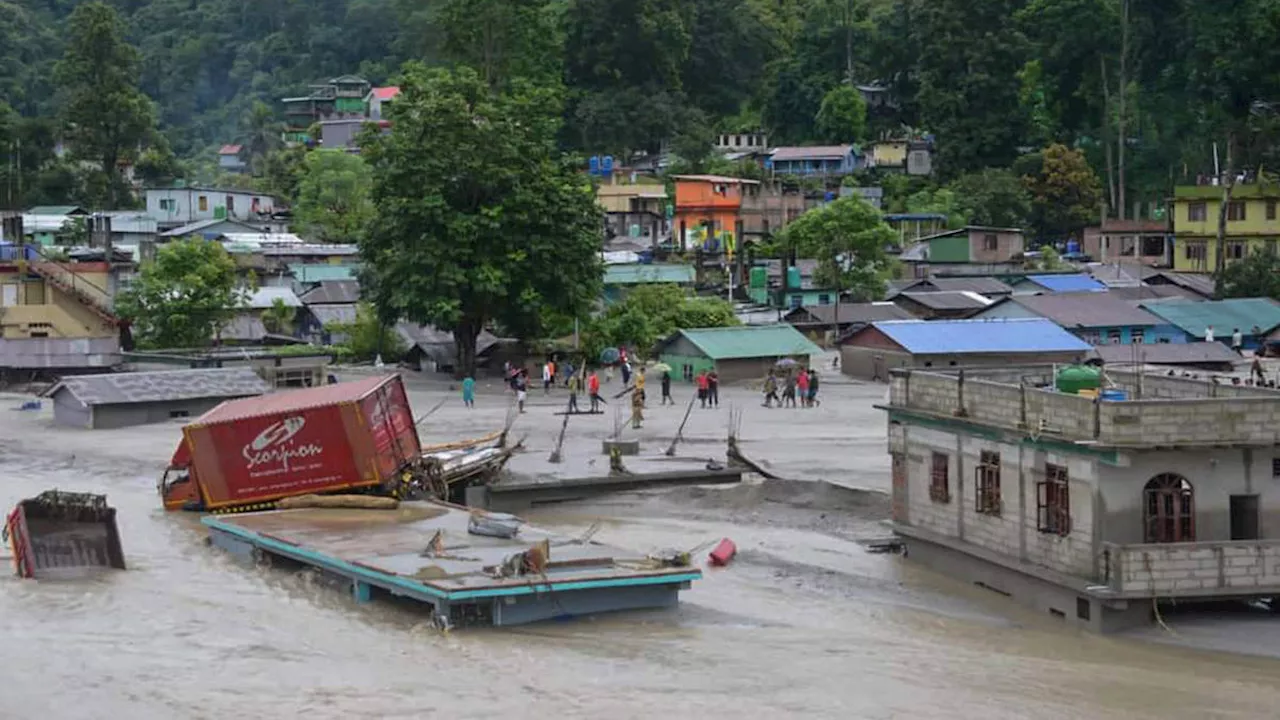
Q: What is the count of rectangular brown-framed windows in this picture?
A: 3